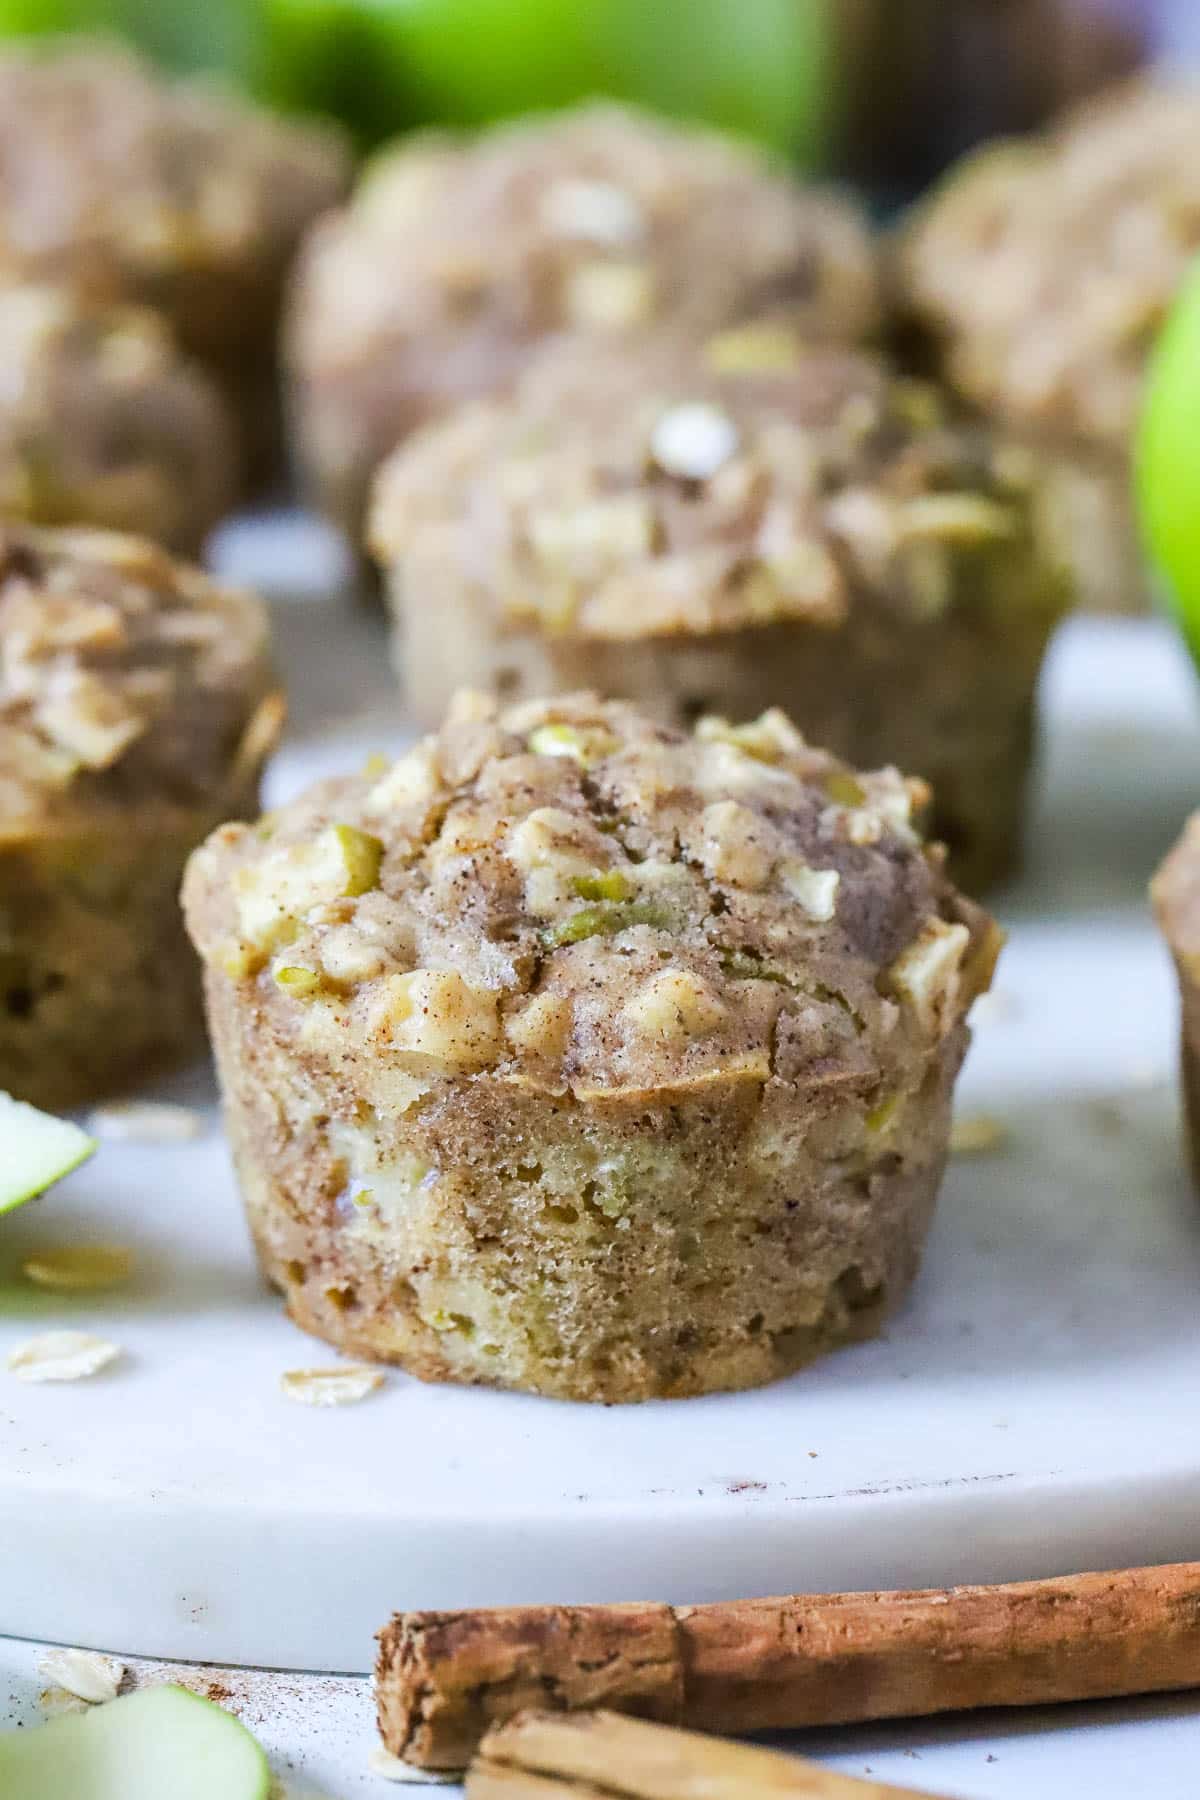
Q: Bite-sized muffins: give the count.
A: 8